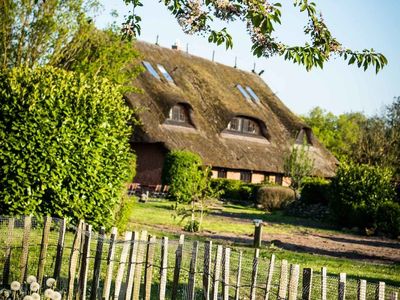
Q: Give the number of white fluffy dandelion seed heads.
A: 8